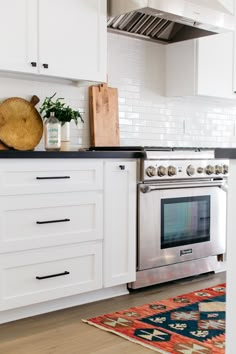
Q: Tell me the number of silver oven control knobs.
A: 8